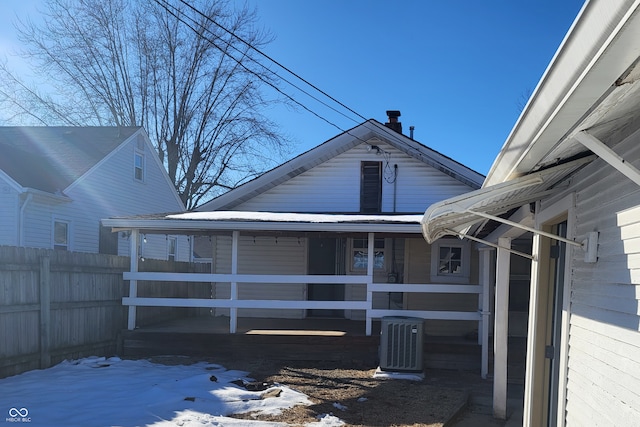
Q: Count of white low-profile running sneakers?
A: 0